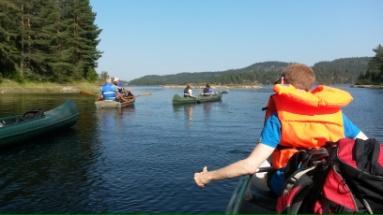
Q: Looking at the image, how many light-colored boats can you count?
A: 1